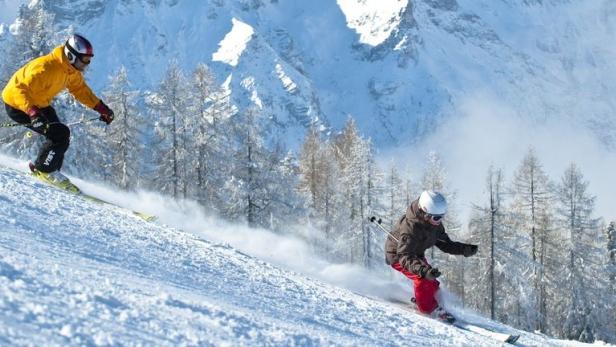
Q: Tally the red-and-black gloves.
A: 2